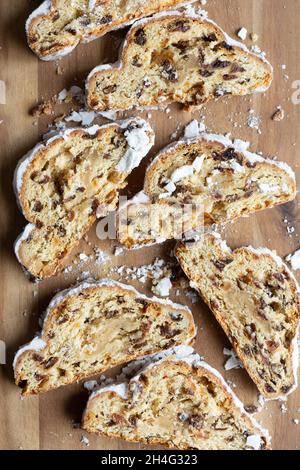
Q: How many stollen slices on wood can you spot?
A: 7